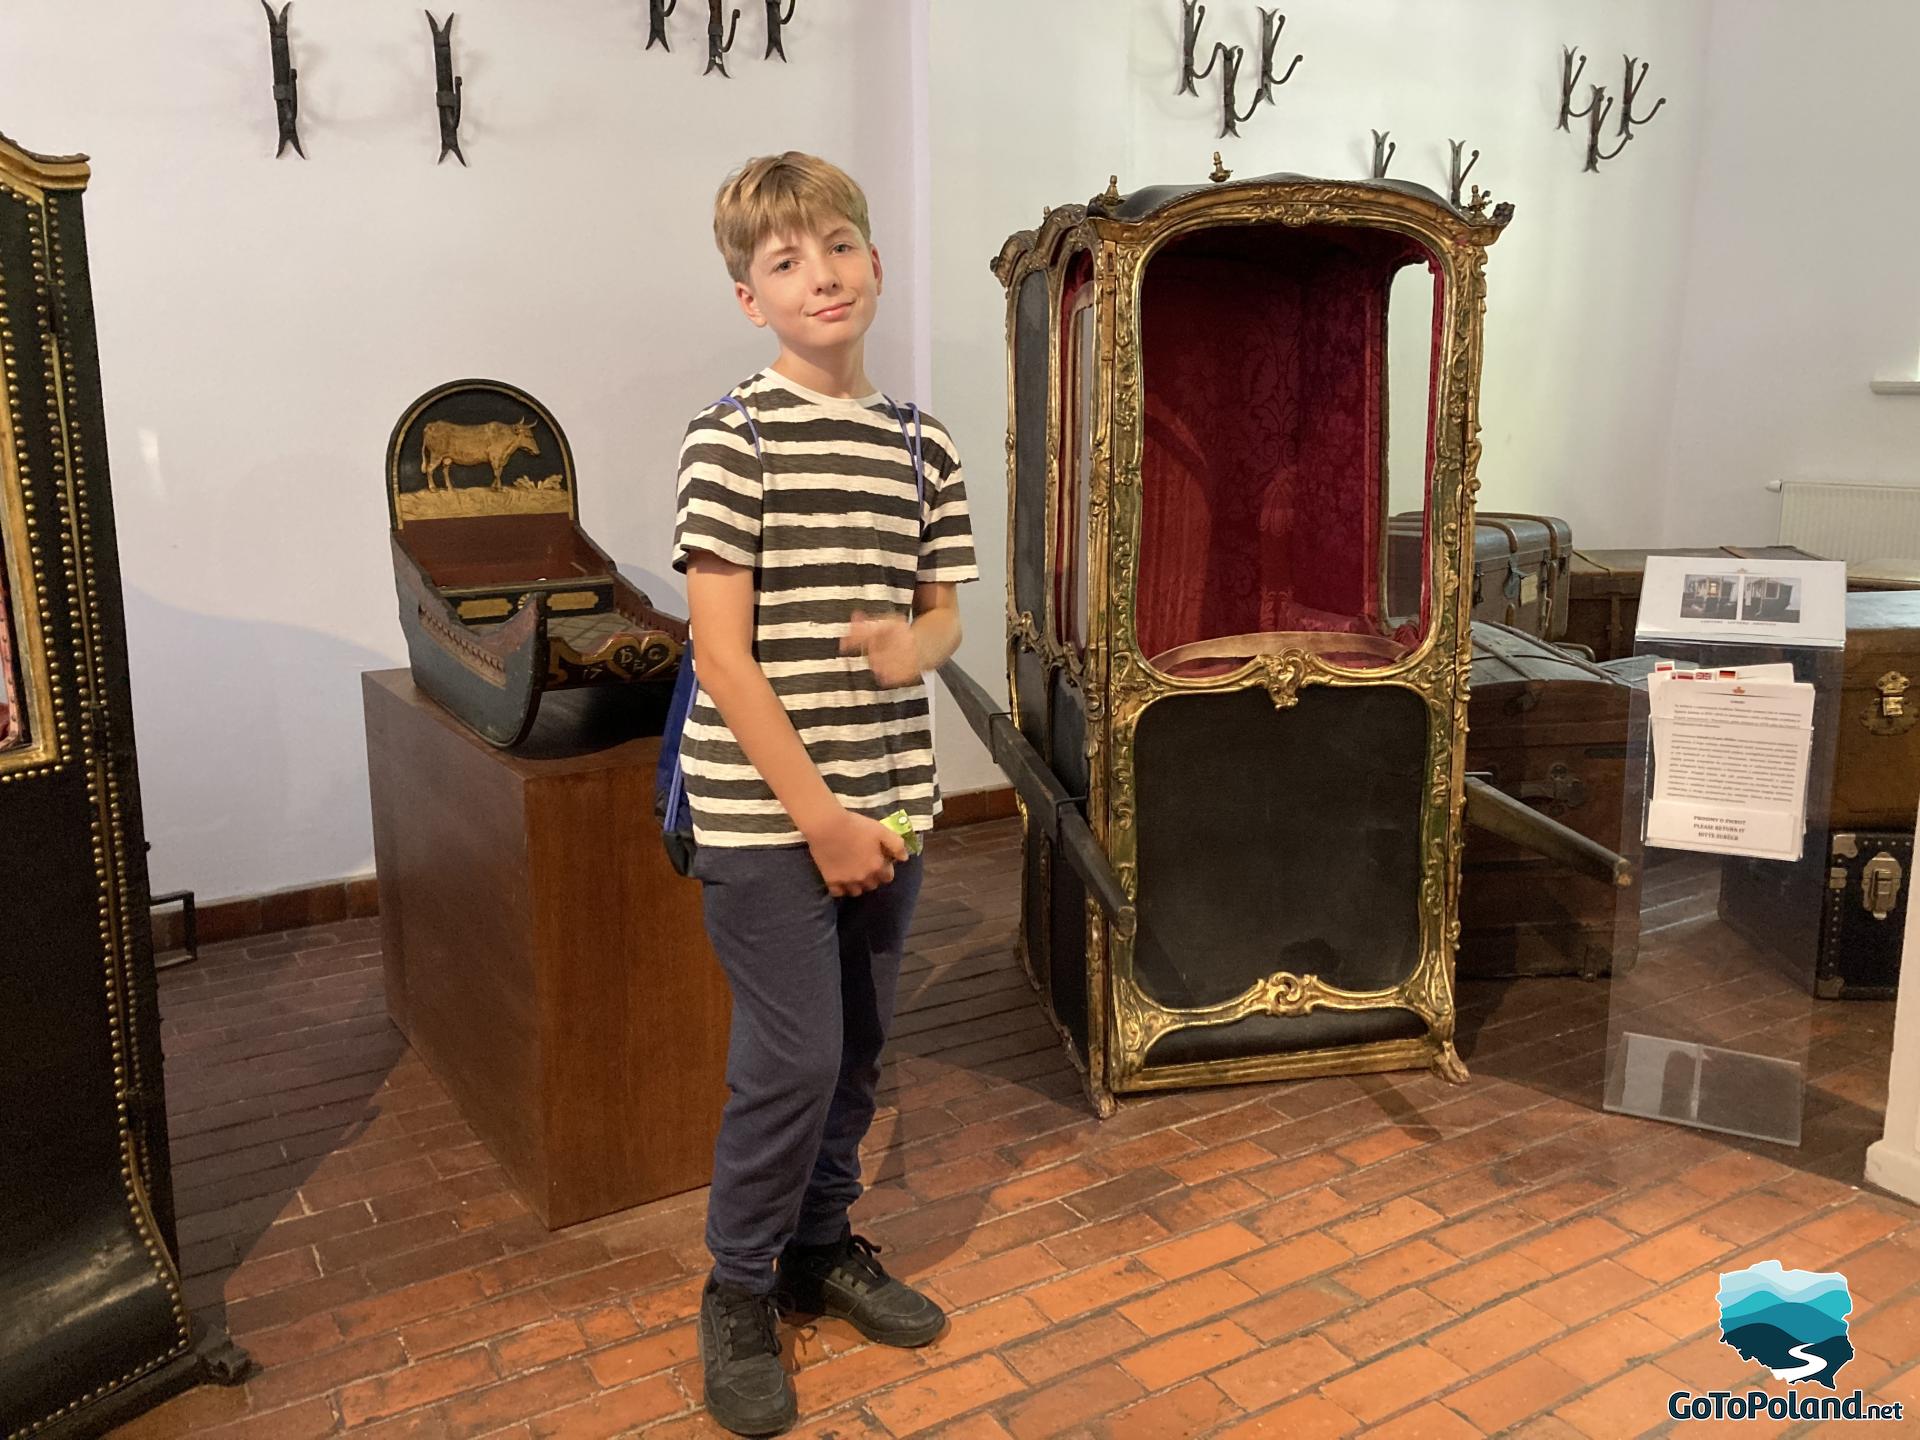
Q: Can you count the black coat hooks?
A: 13